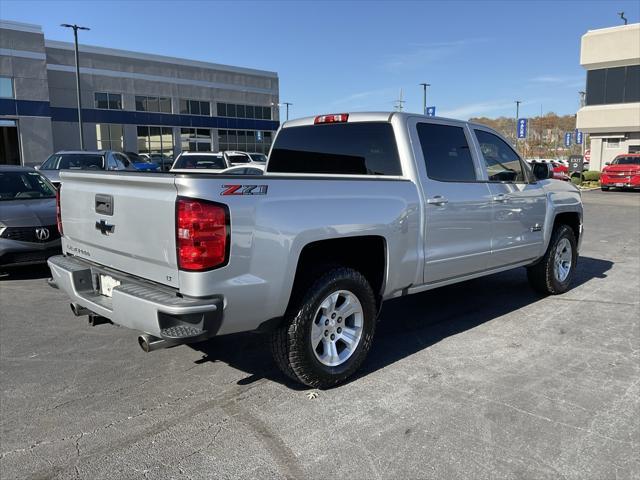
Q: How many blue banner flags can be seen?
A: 4